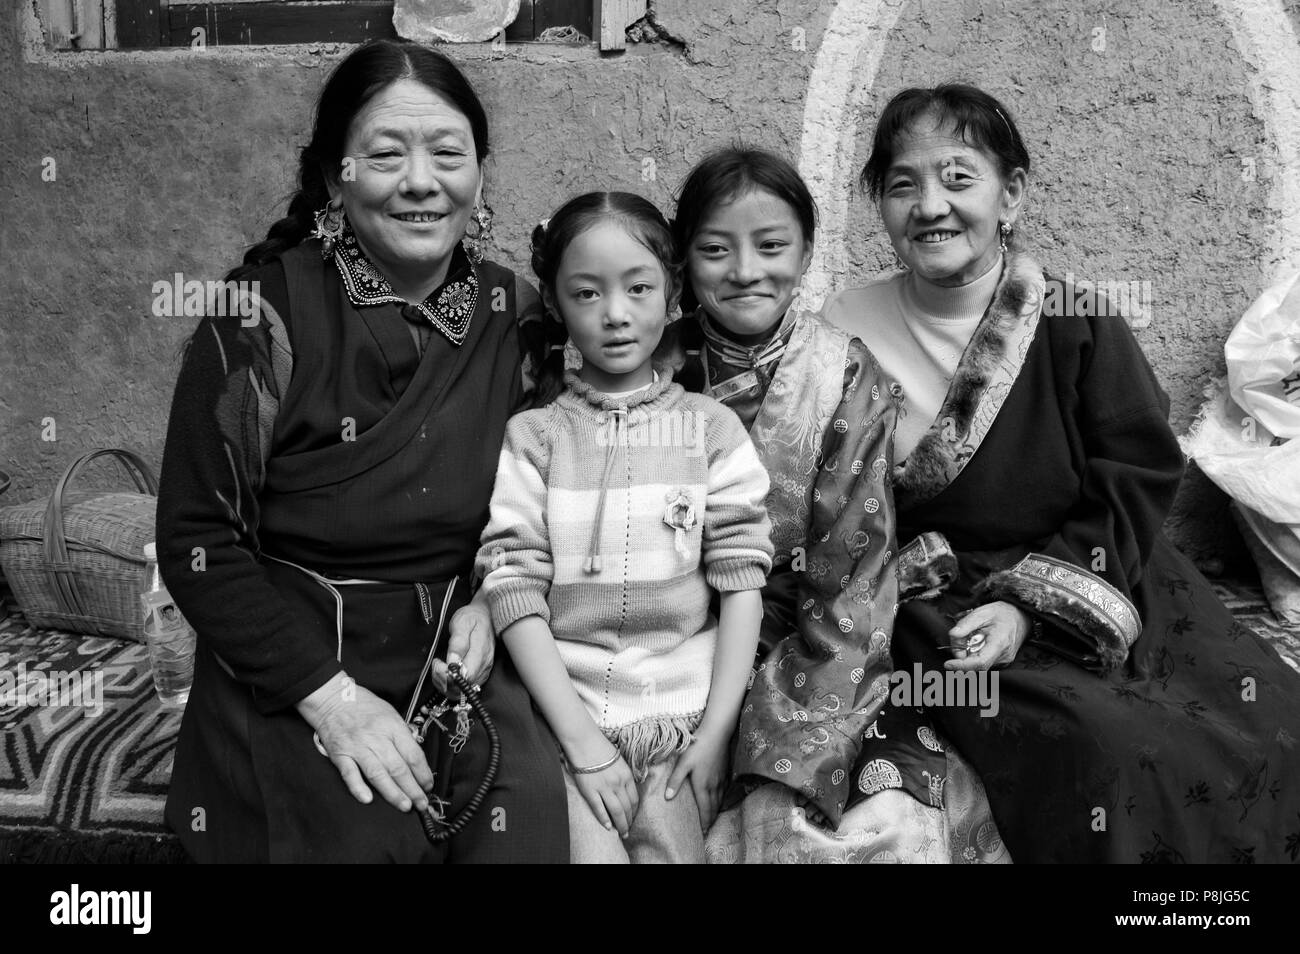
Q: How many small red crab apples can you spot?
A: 0